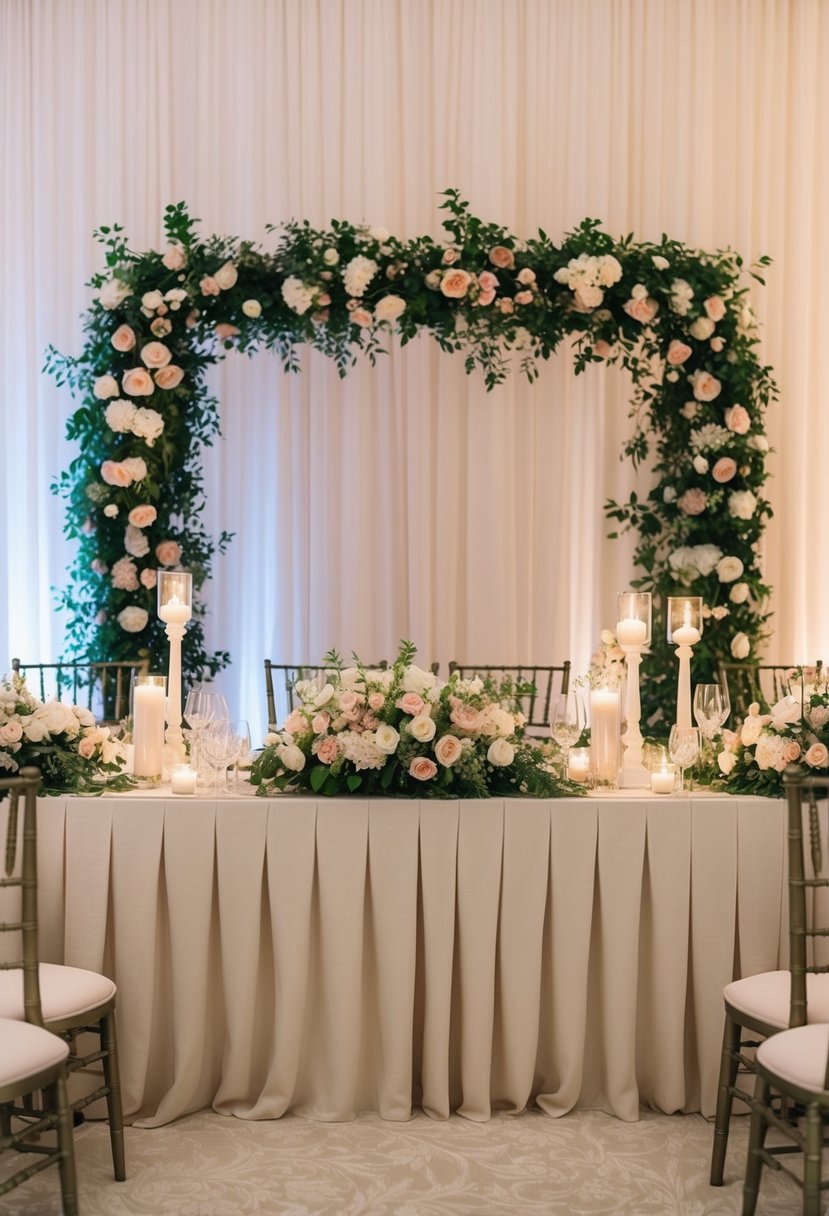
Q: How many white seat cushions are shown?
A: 4